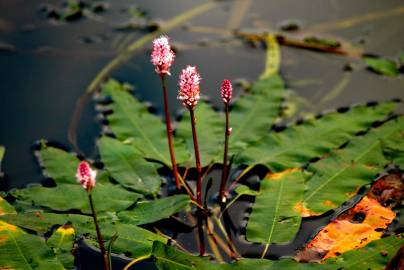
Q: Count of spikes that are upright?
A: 4